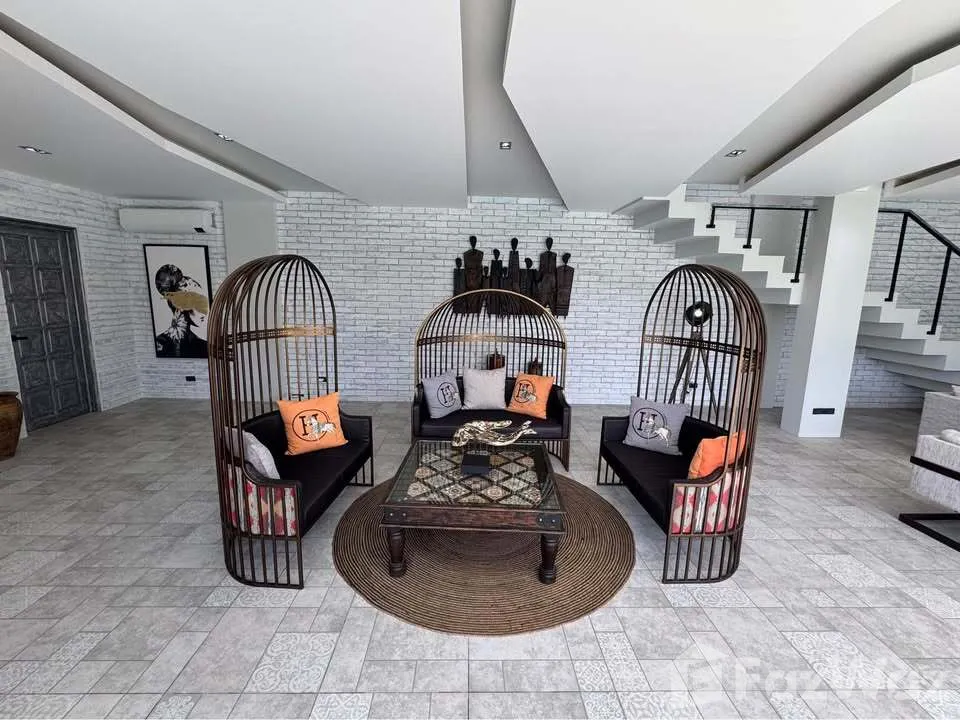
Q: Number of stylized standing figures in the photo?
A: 9